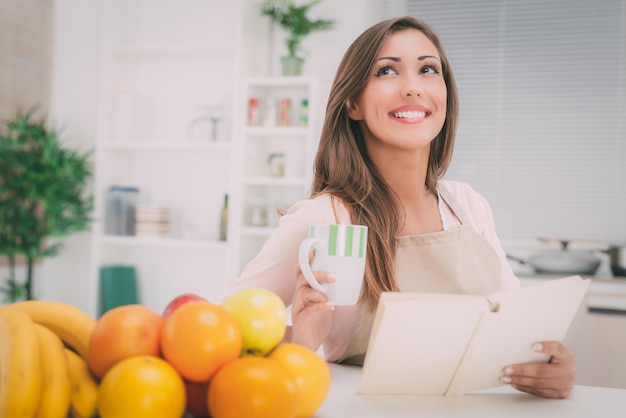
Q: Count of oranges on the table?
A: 5